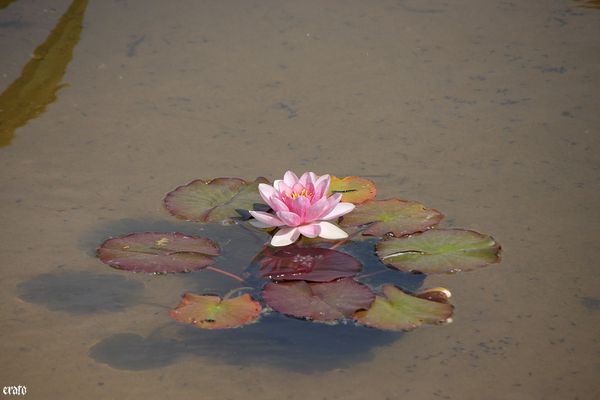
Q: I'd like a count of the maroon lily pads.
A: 3